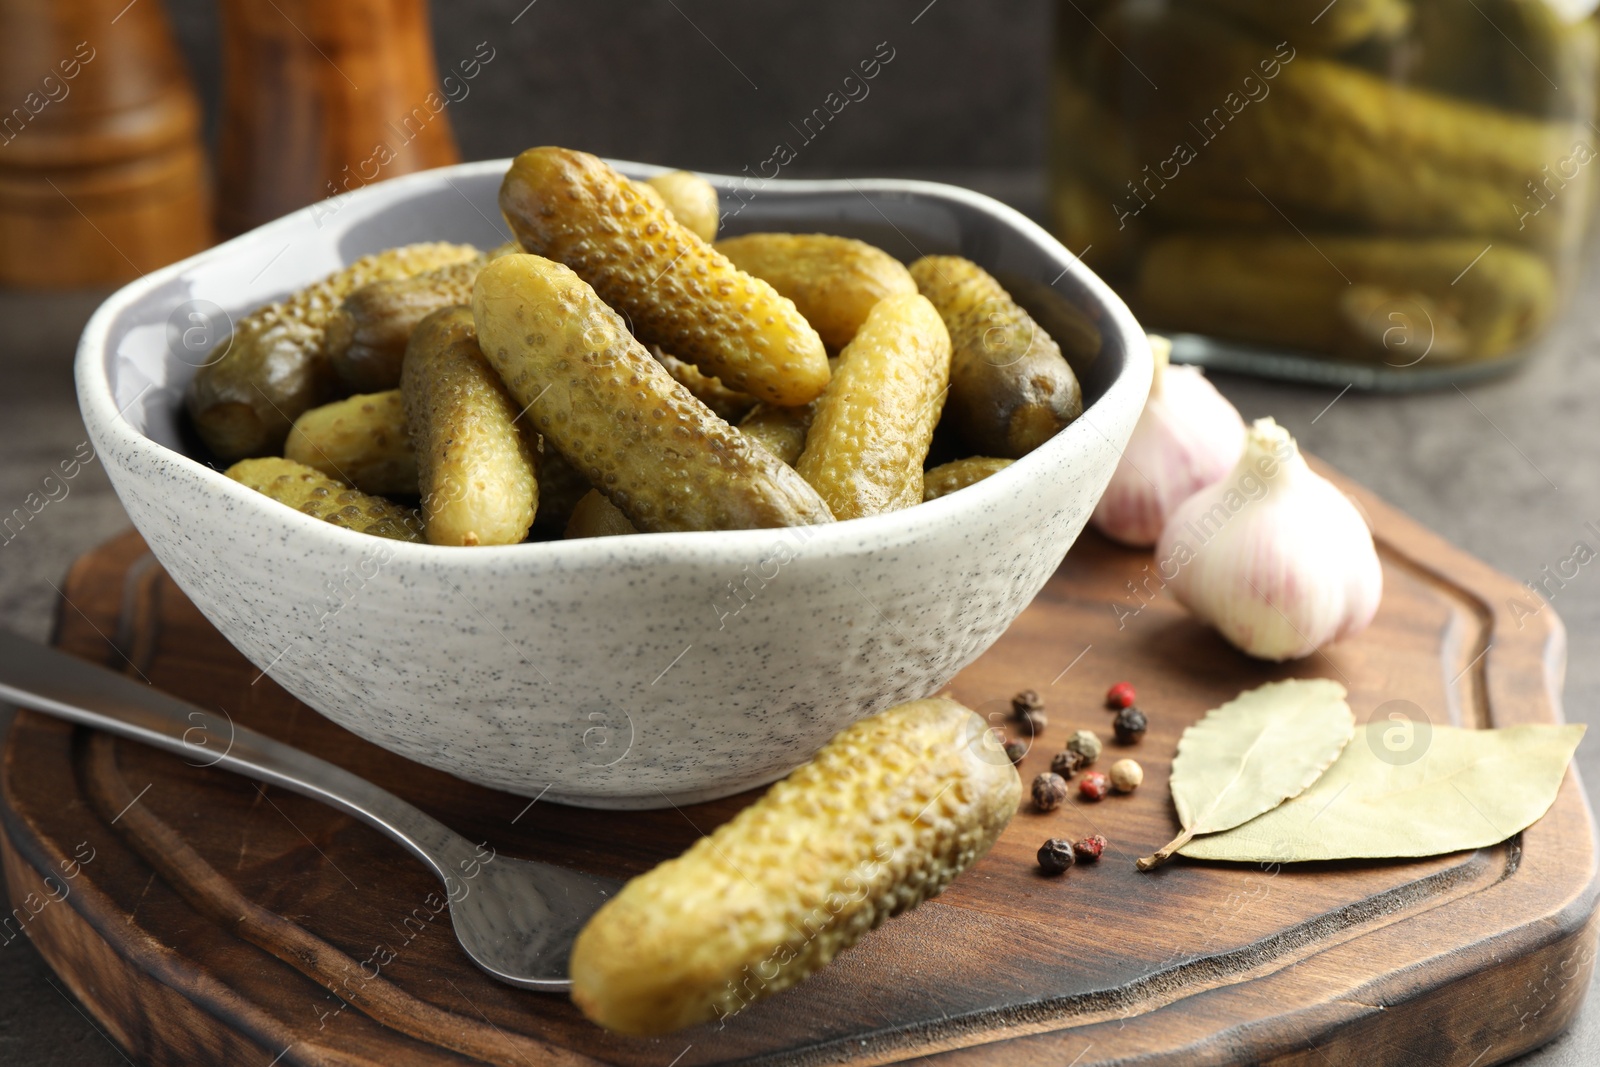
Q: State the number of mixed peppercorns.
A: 12